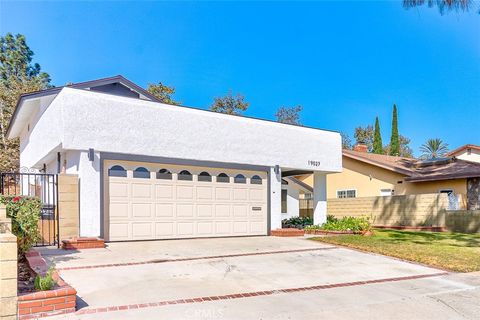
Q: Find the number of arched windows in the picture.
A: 8